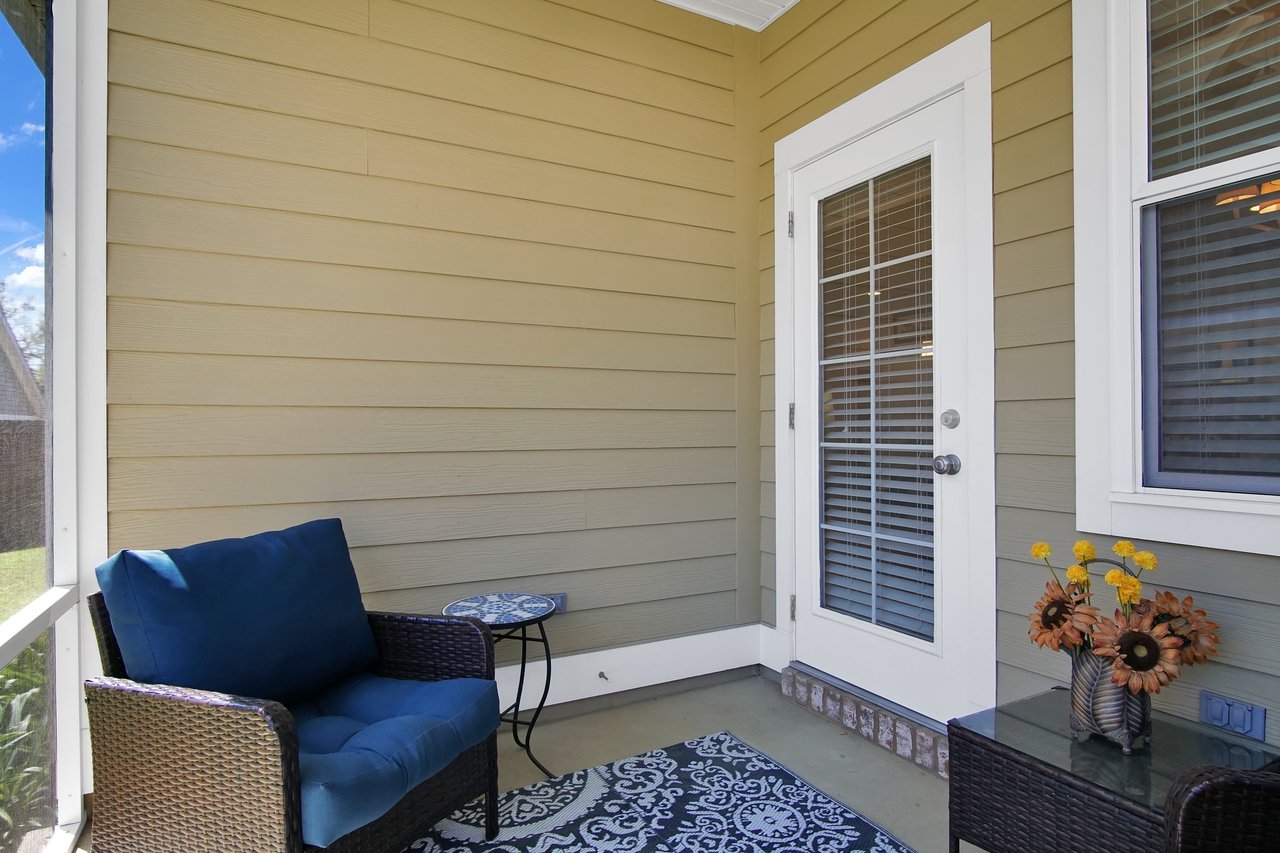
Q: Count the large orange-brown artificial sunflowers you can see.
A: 3